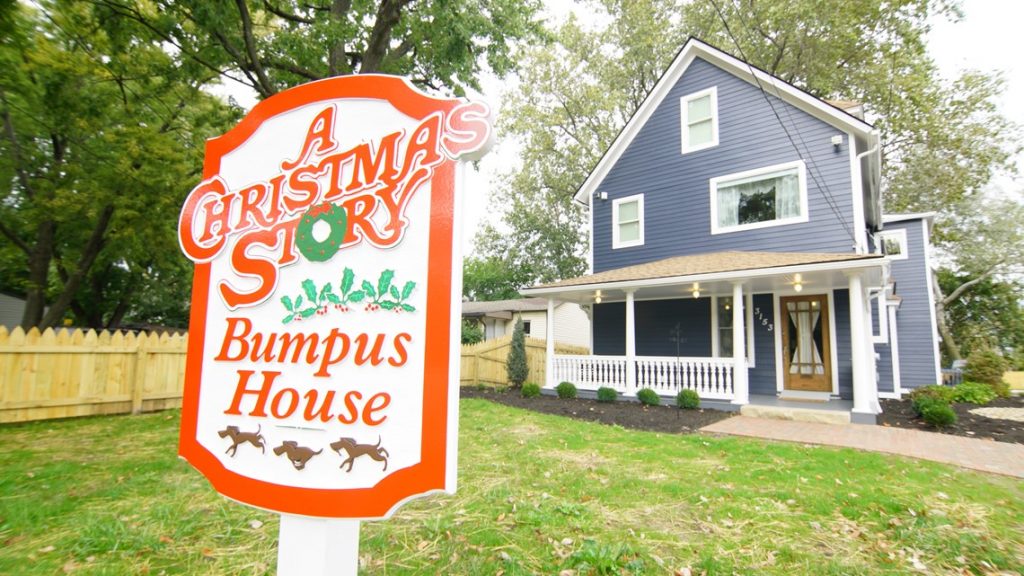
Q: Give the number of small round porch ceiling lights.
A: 3